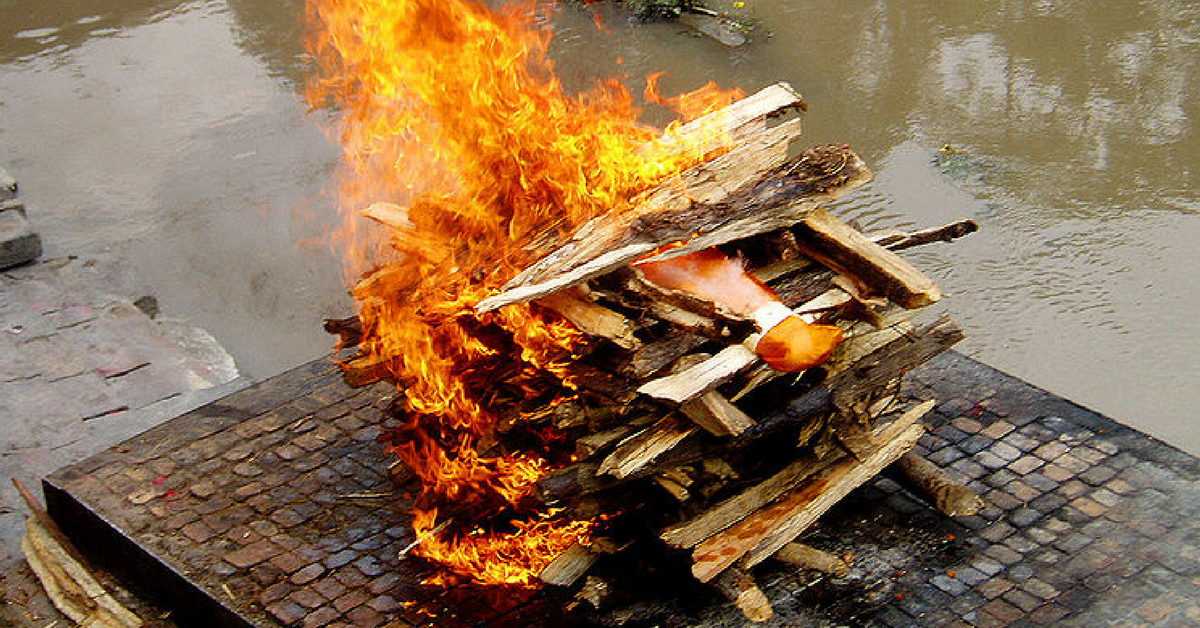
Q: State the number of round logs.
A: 3